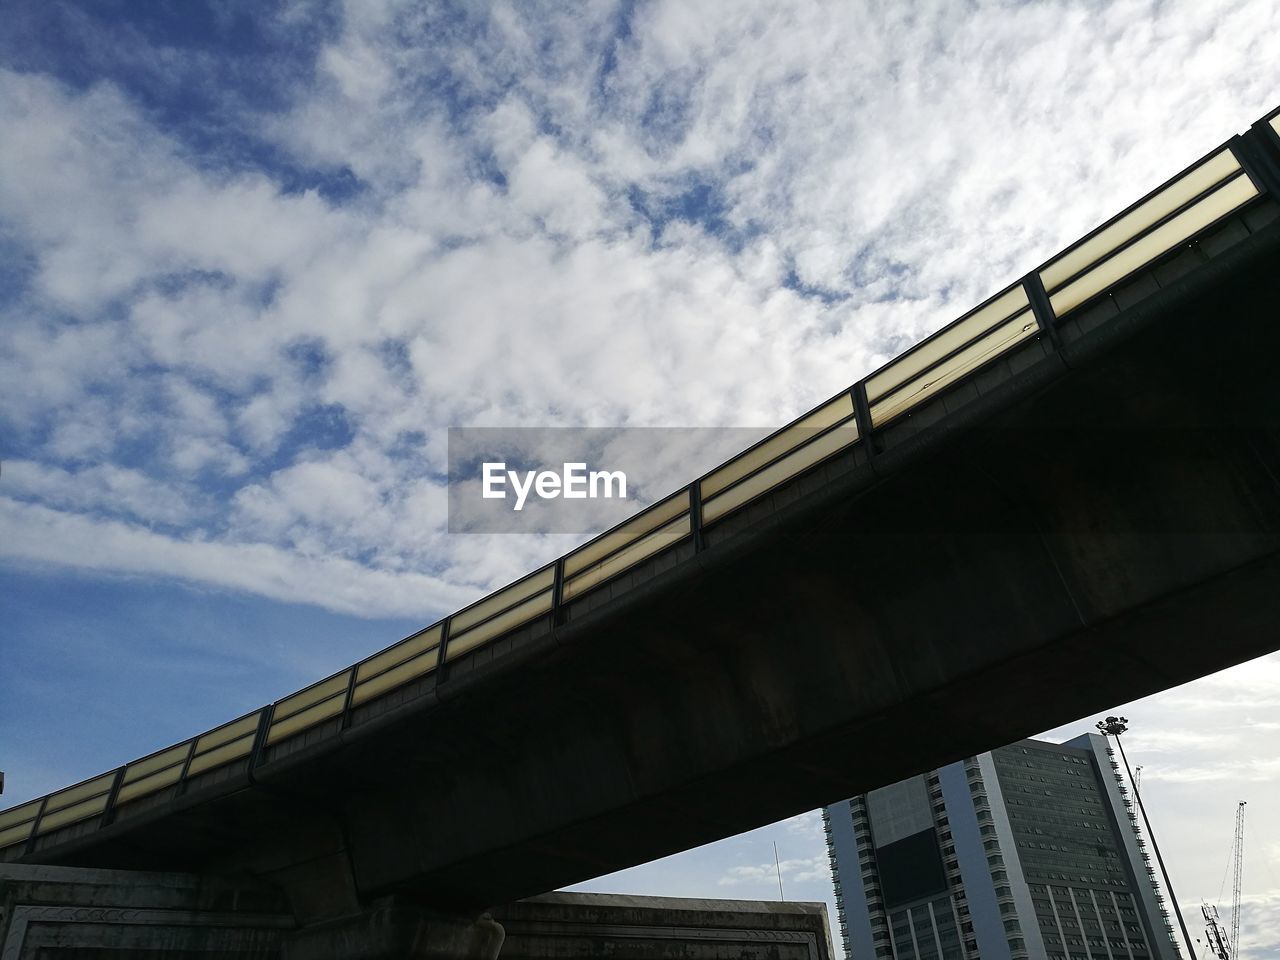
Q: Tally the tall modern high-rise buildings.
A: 1